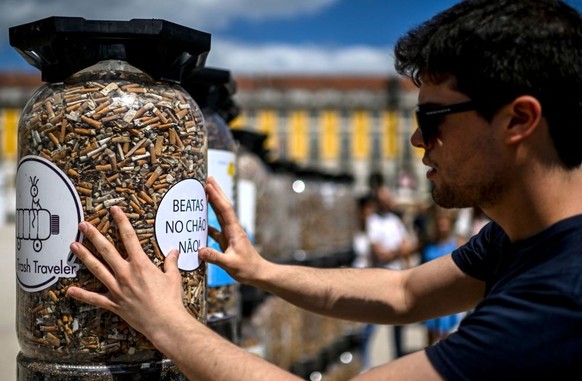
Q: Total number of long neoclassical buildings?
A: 1